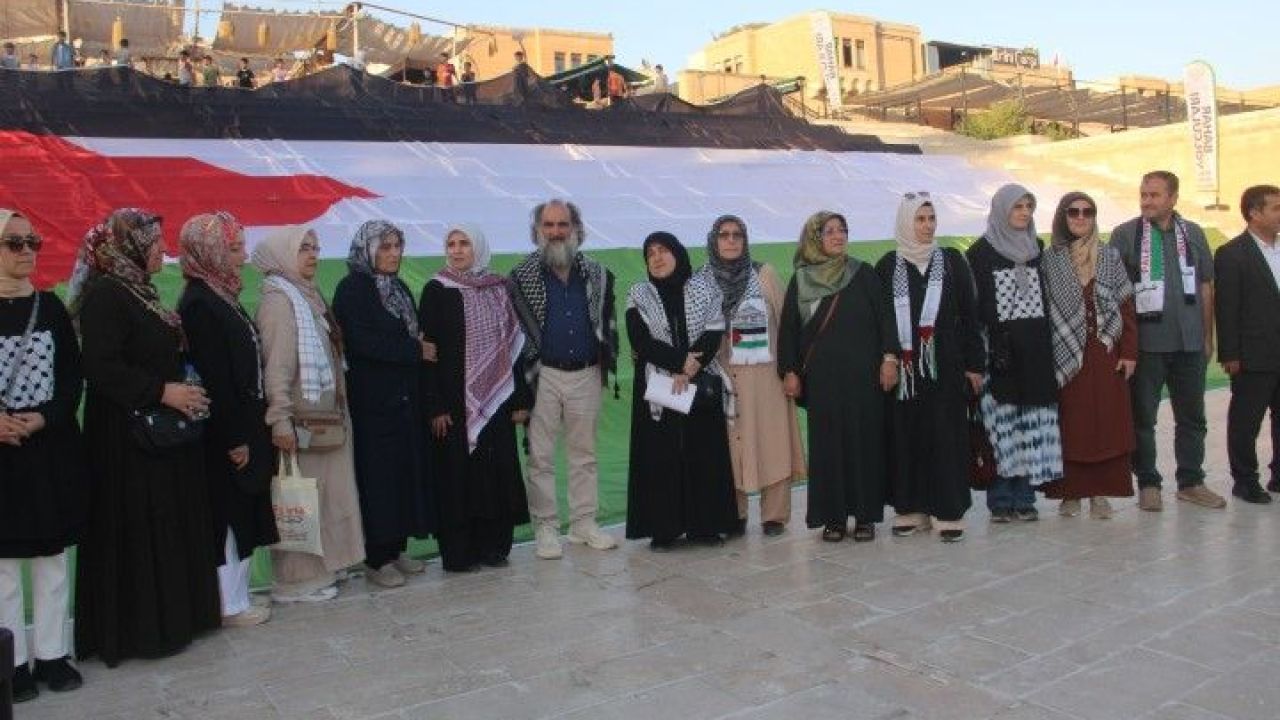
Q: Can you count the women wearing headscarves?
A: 12